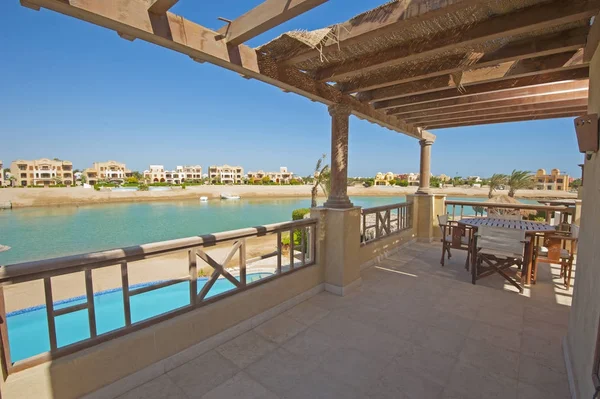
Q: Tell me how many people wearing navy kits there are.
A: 0